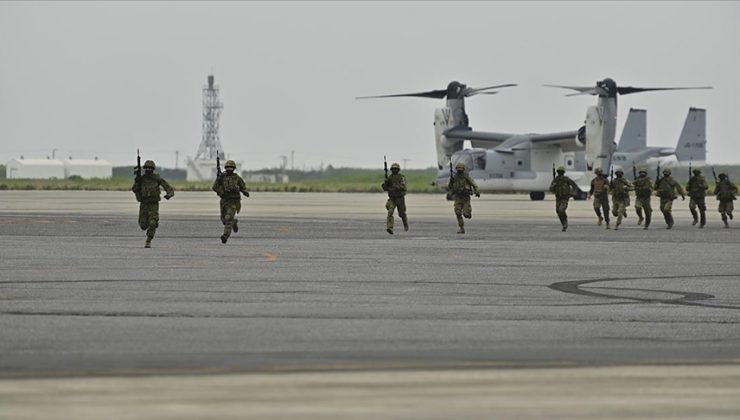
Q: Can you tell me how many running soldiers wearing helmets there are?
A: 11